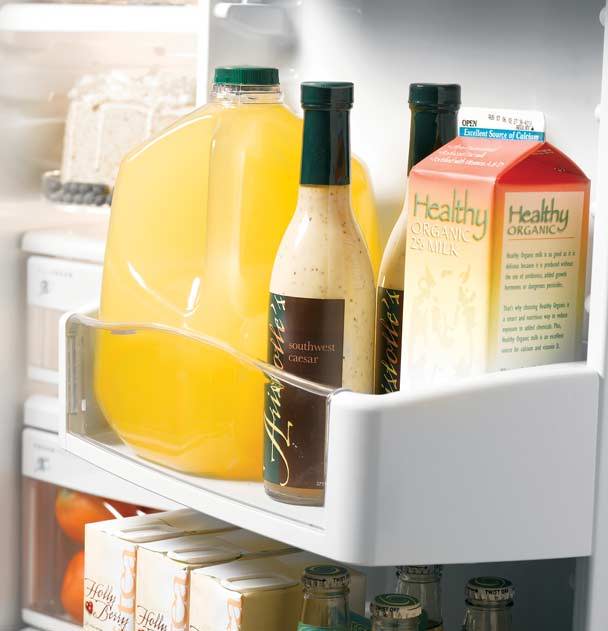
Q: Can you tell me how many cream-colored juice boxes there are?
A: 3